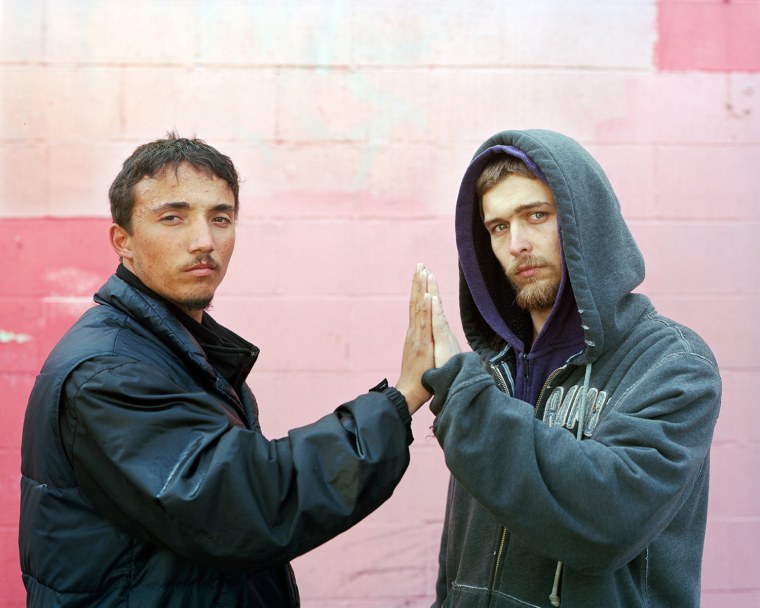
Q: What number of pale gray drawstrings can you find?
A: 1